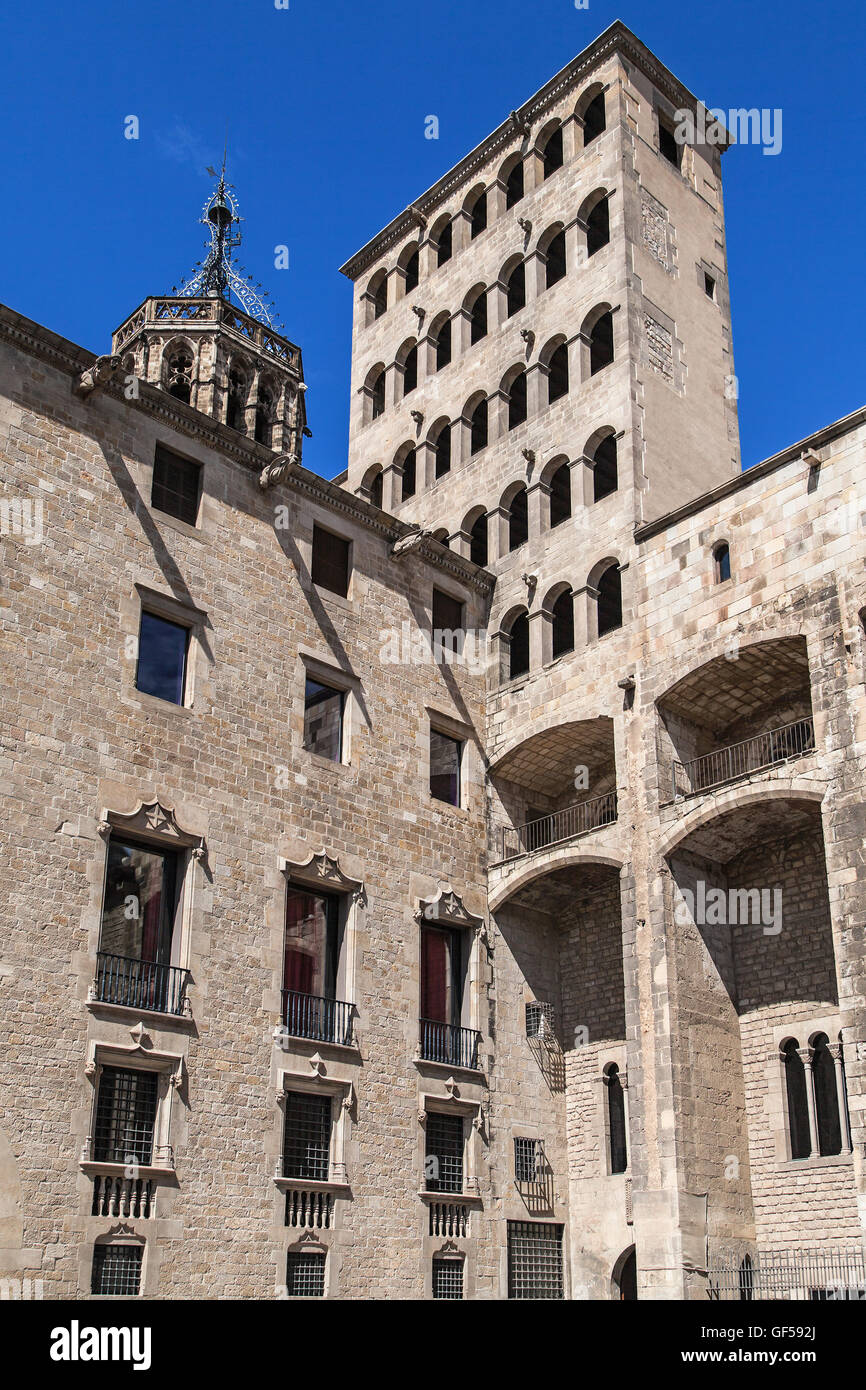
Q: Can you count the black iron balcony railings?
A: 5